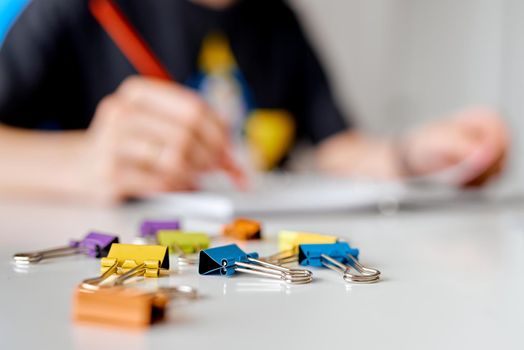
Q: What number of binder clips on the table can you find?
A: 9